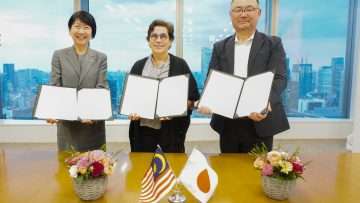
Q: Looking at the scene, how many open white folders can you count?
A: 3